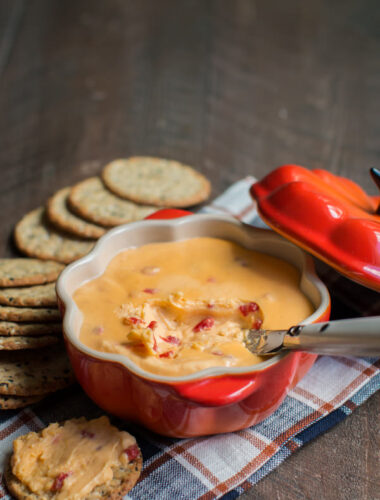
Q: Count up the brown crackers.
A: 12